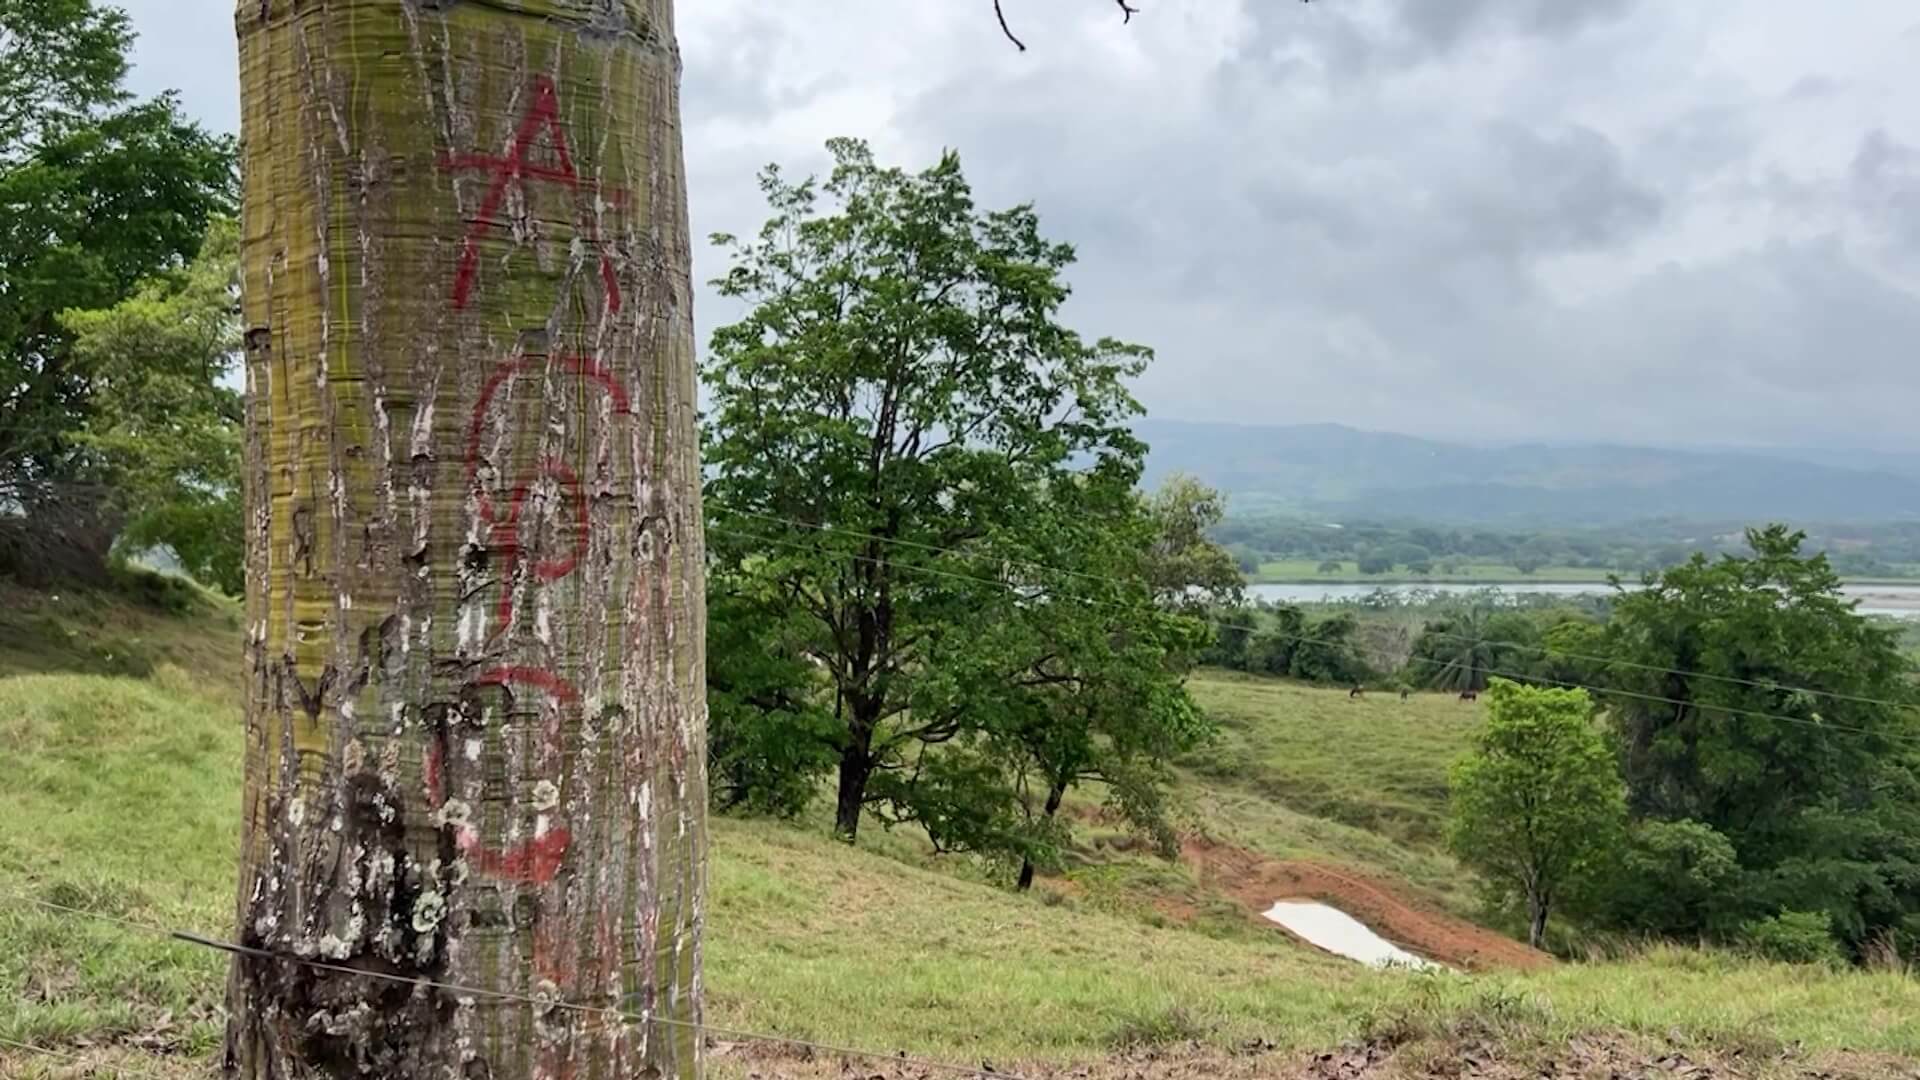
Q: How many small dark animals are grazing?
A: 3